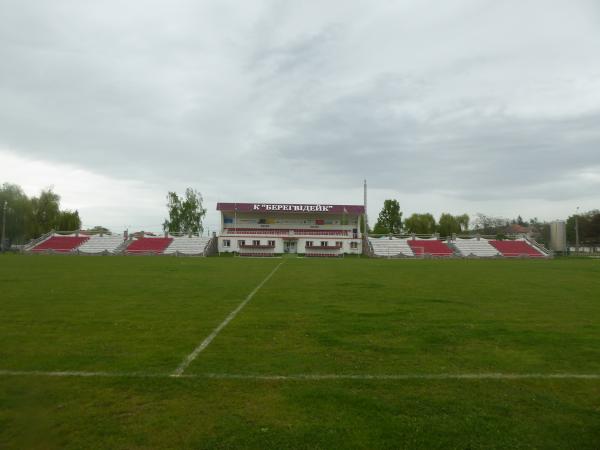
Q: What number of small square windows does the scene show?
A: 8